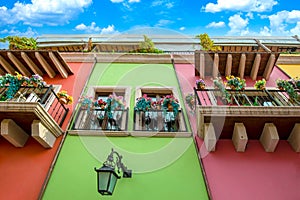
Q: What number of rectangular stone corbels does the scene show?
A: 6